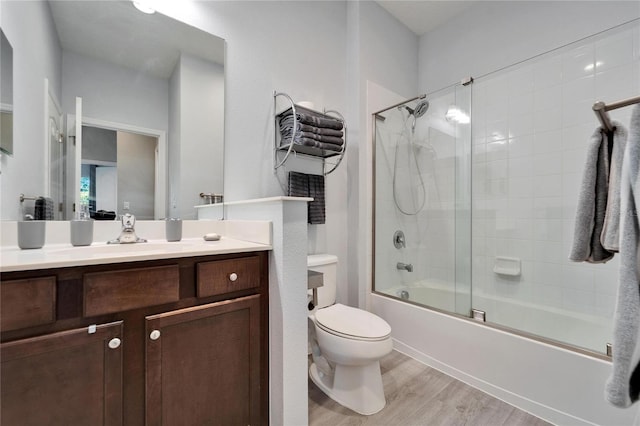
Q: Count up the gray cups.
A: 3